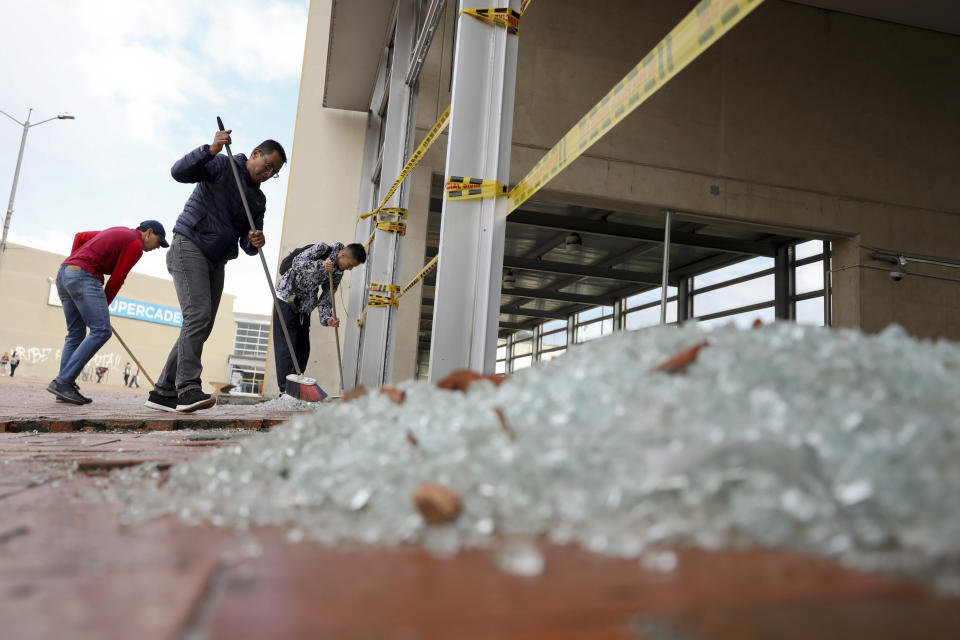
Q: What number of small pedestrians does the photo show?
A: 5